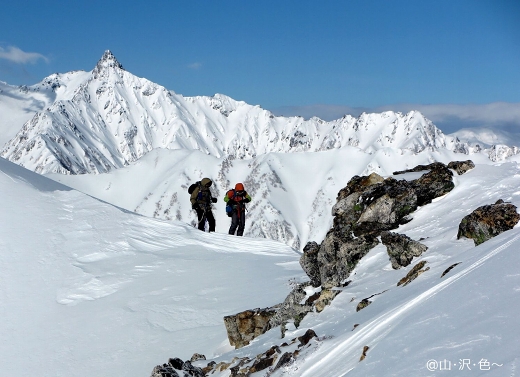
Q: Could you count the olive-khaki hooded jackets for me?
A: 1